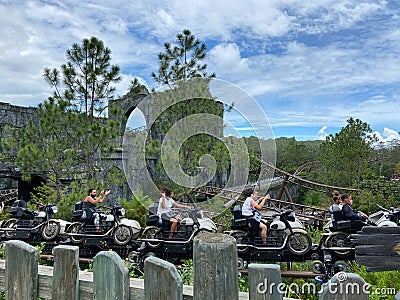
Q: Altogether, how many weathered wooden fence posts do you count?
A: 7